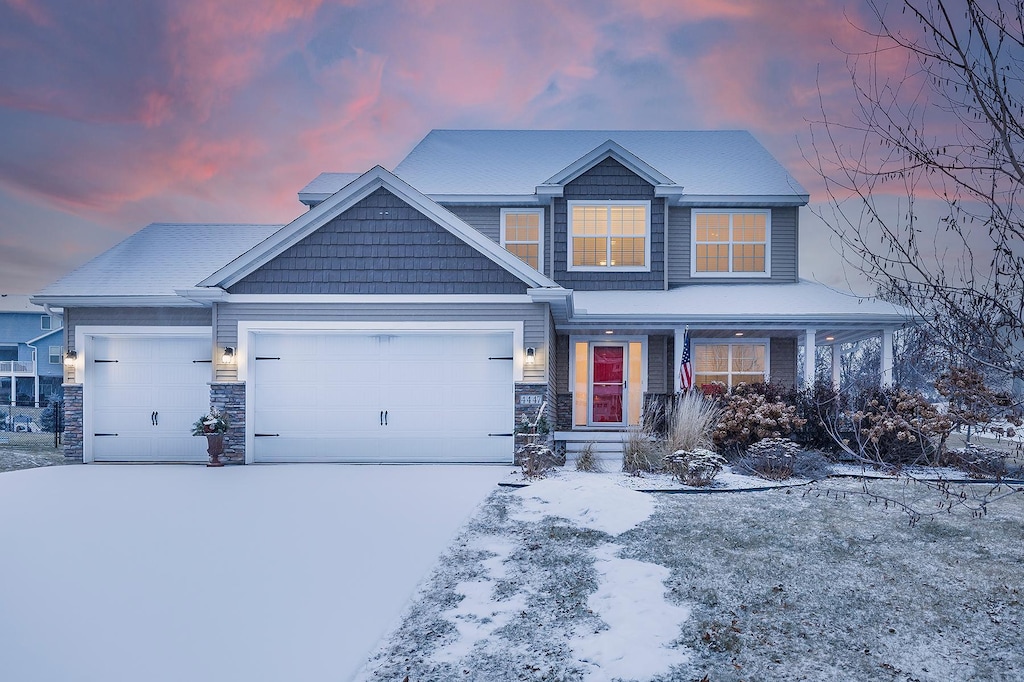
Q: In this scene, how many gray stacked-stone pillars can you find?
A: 3